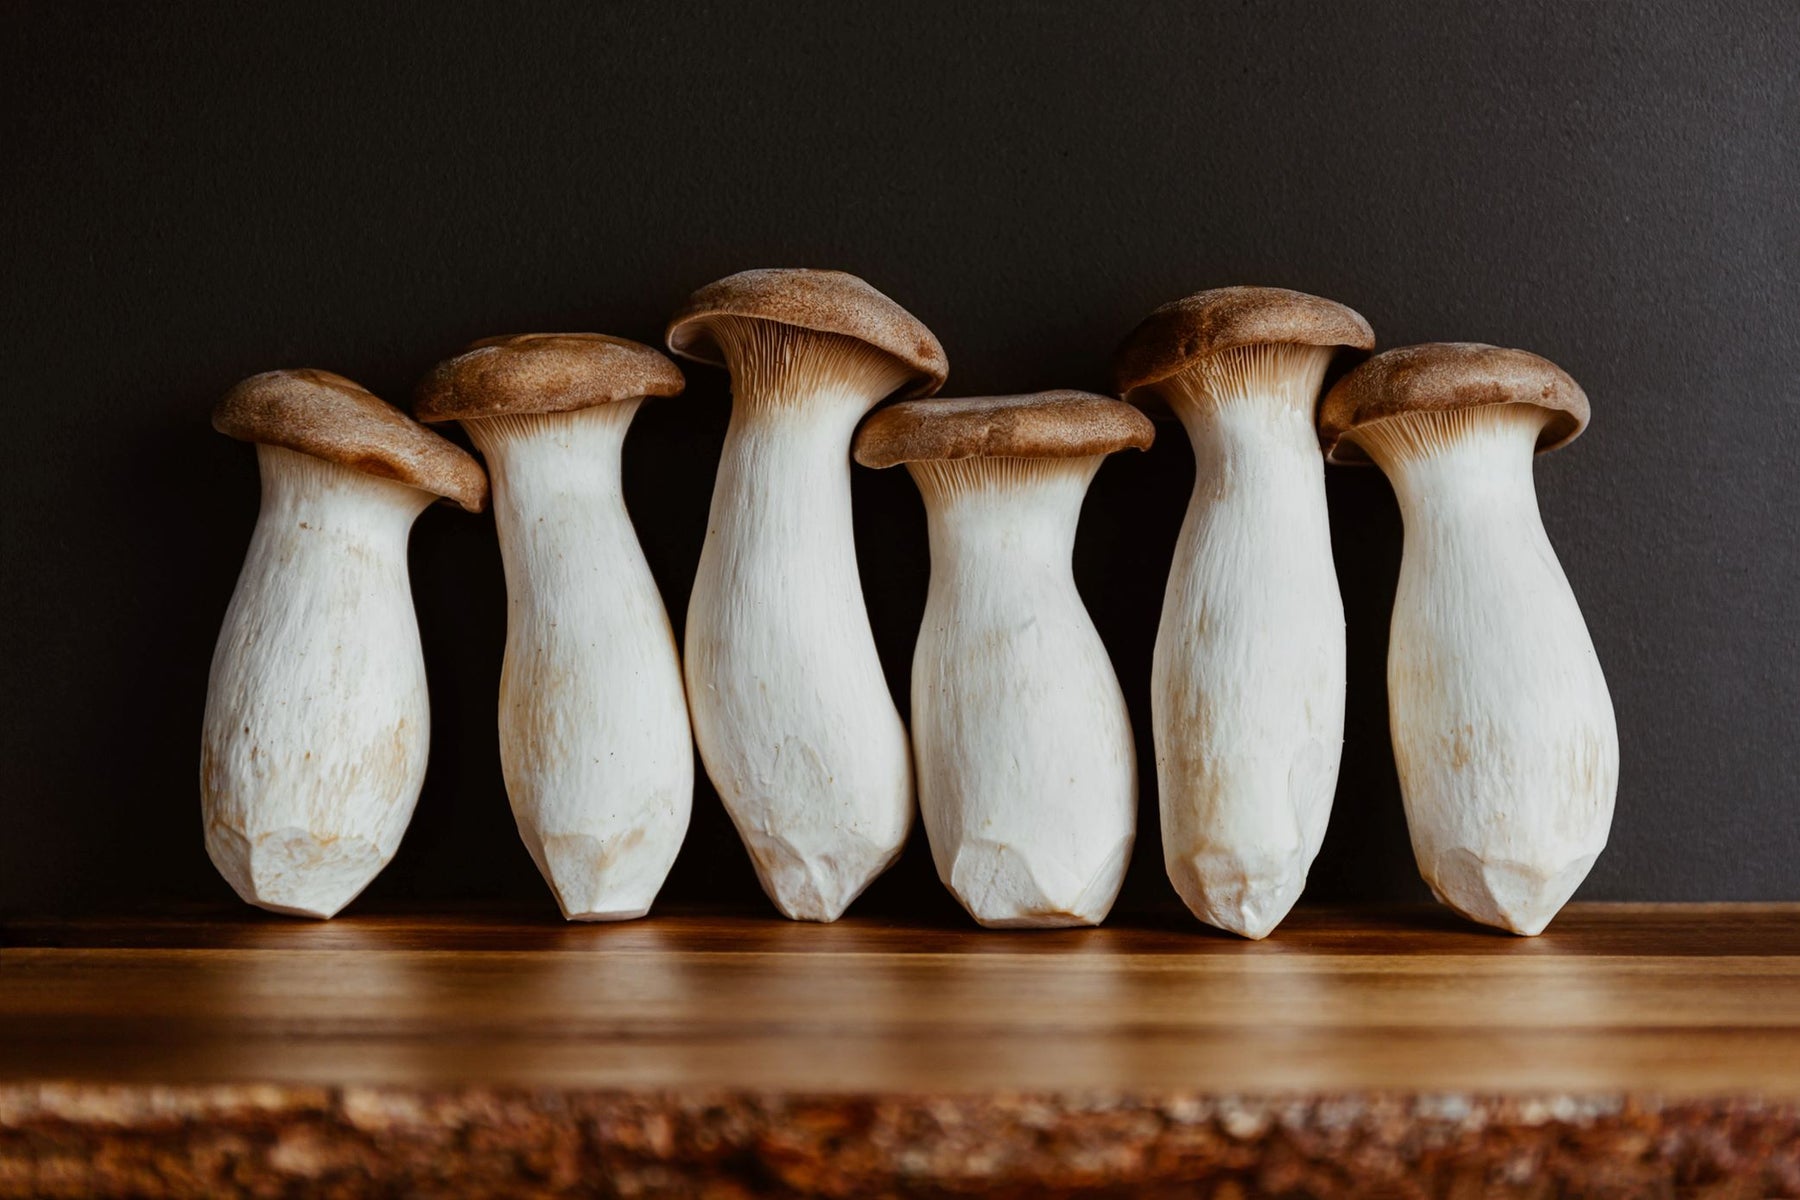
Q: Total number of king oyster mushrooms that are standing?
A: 6